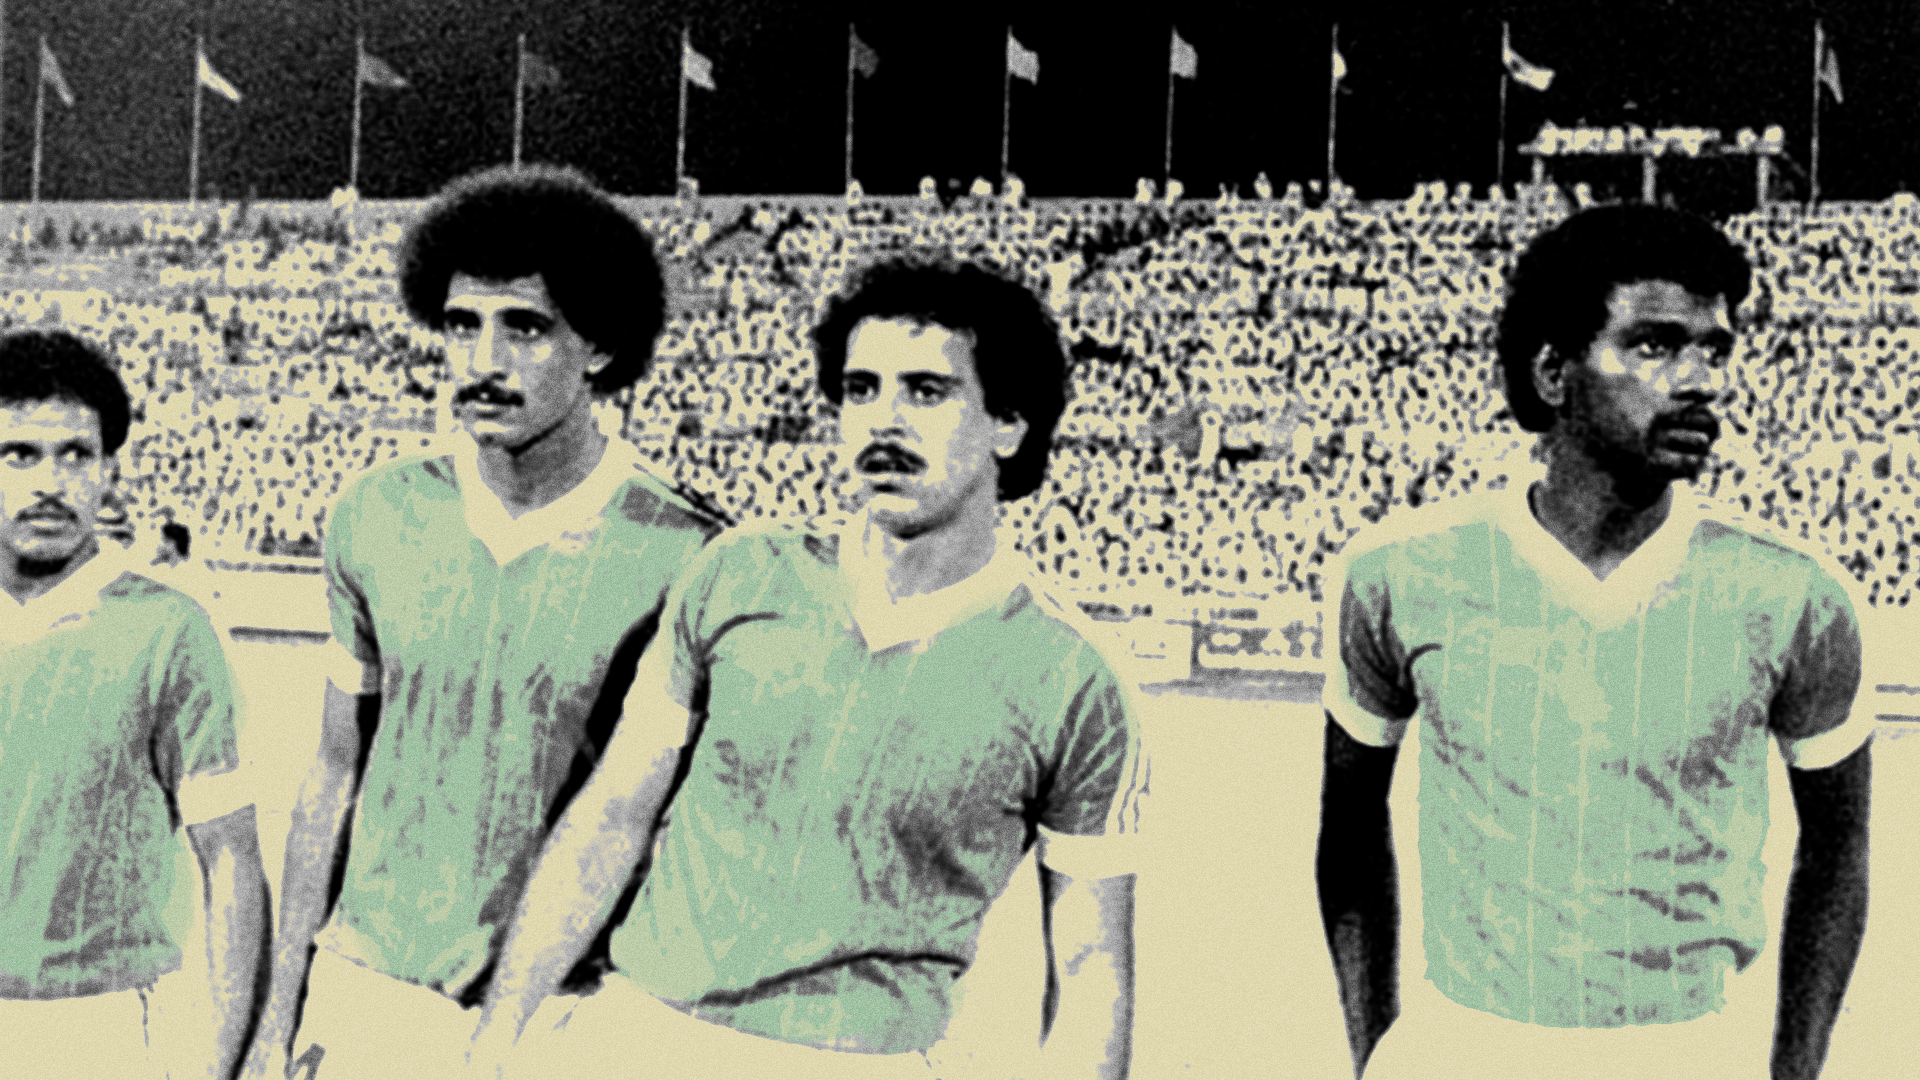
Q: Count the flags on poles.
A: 11